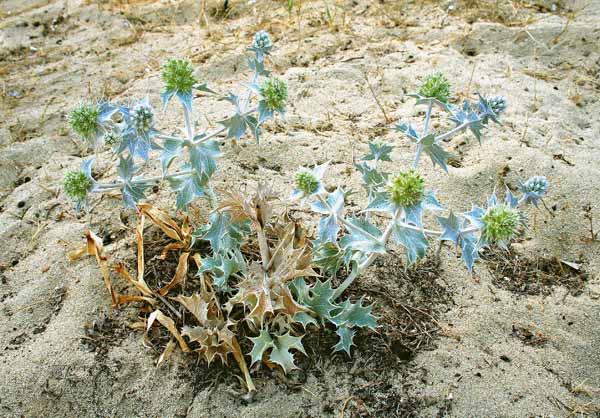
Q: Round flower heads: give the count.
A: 12